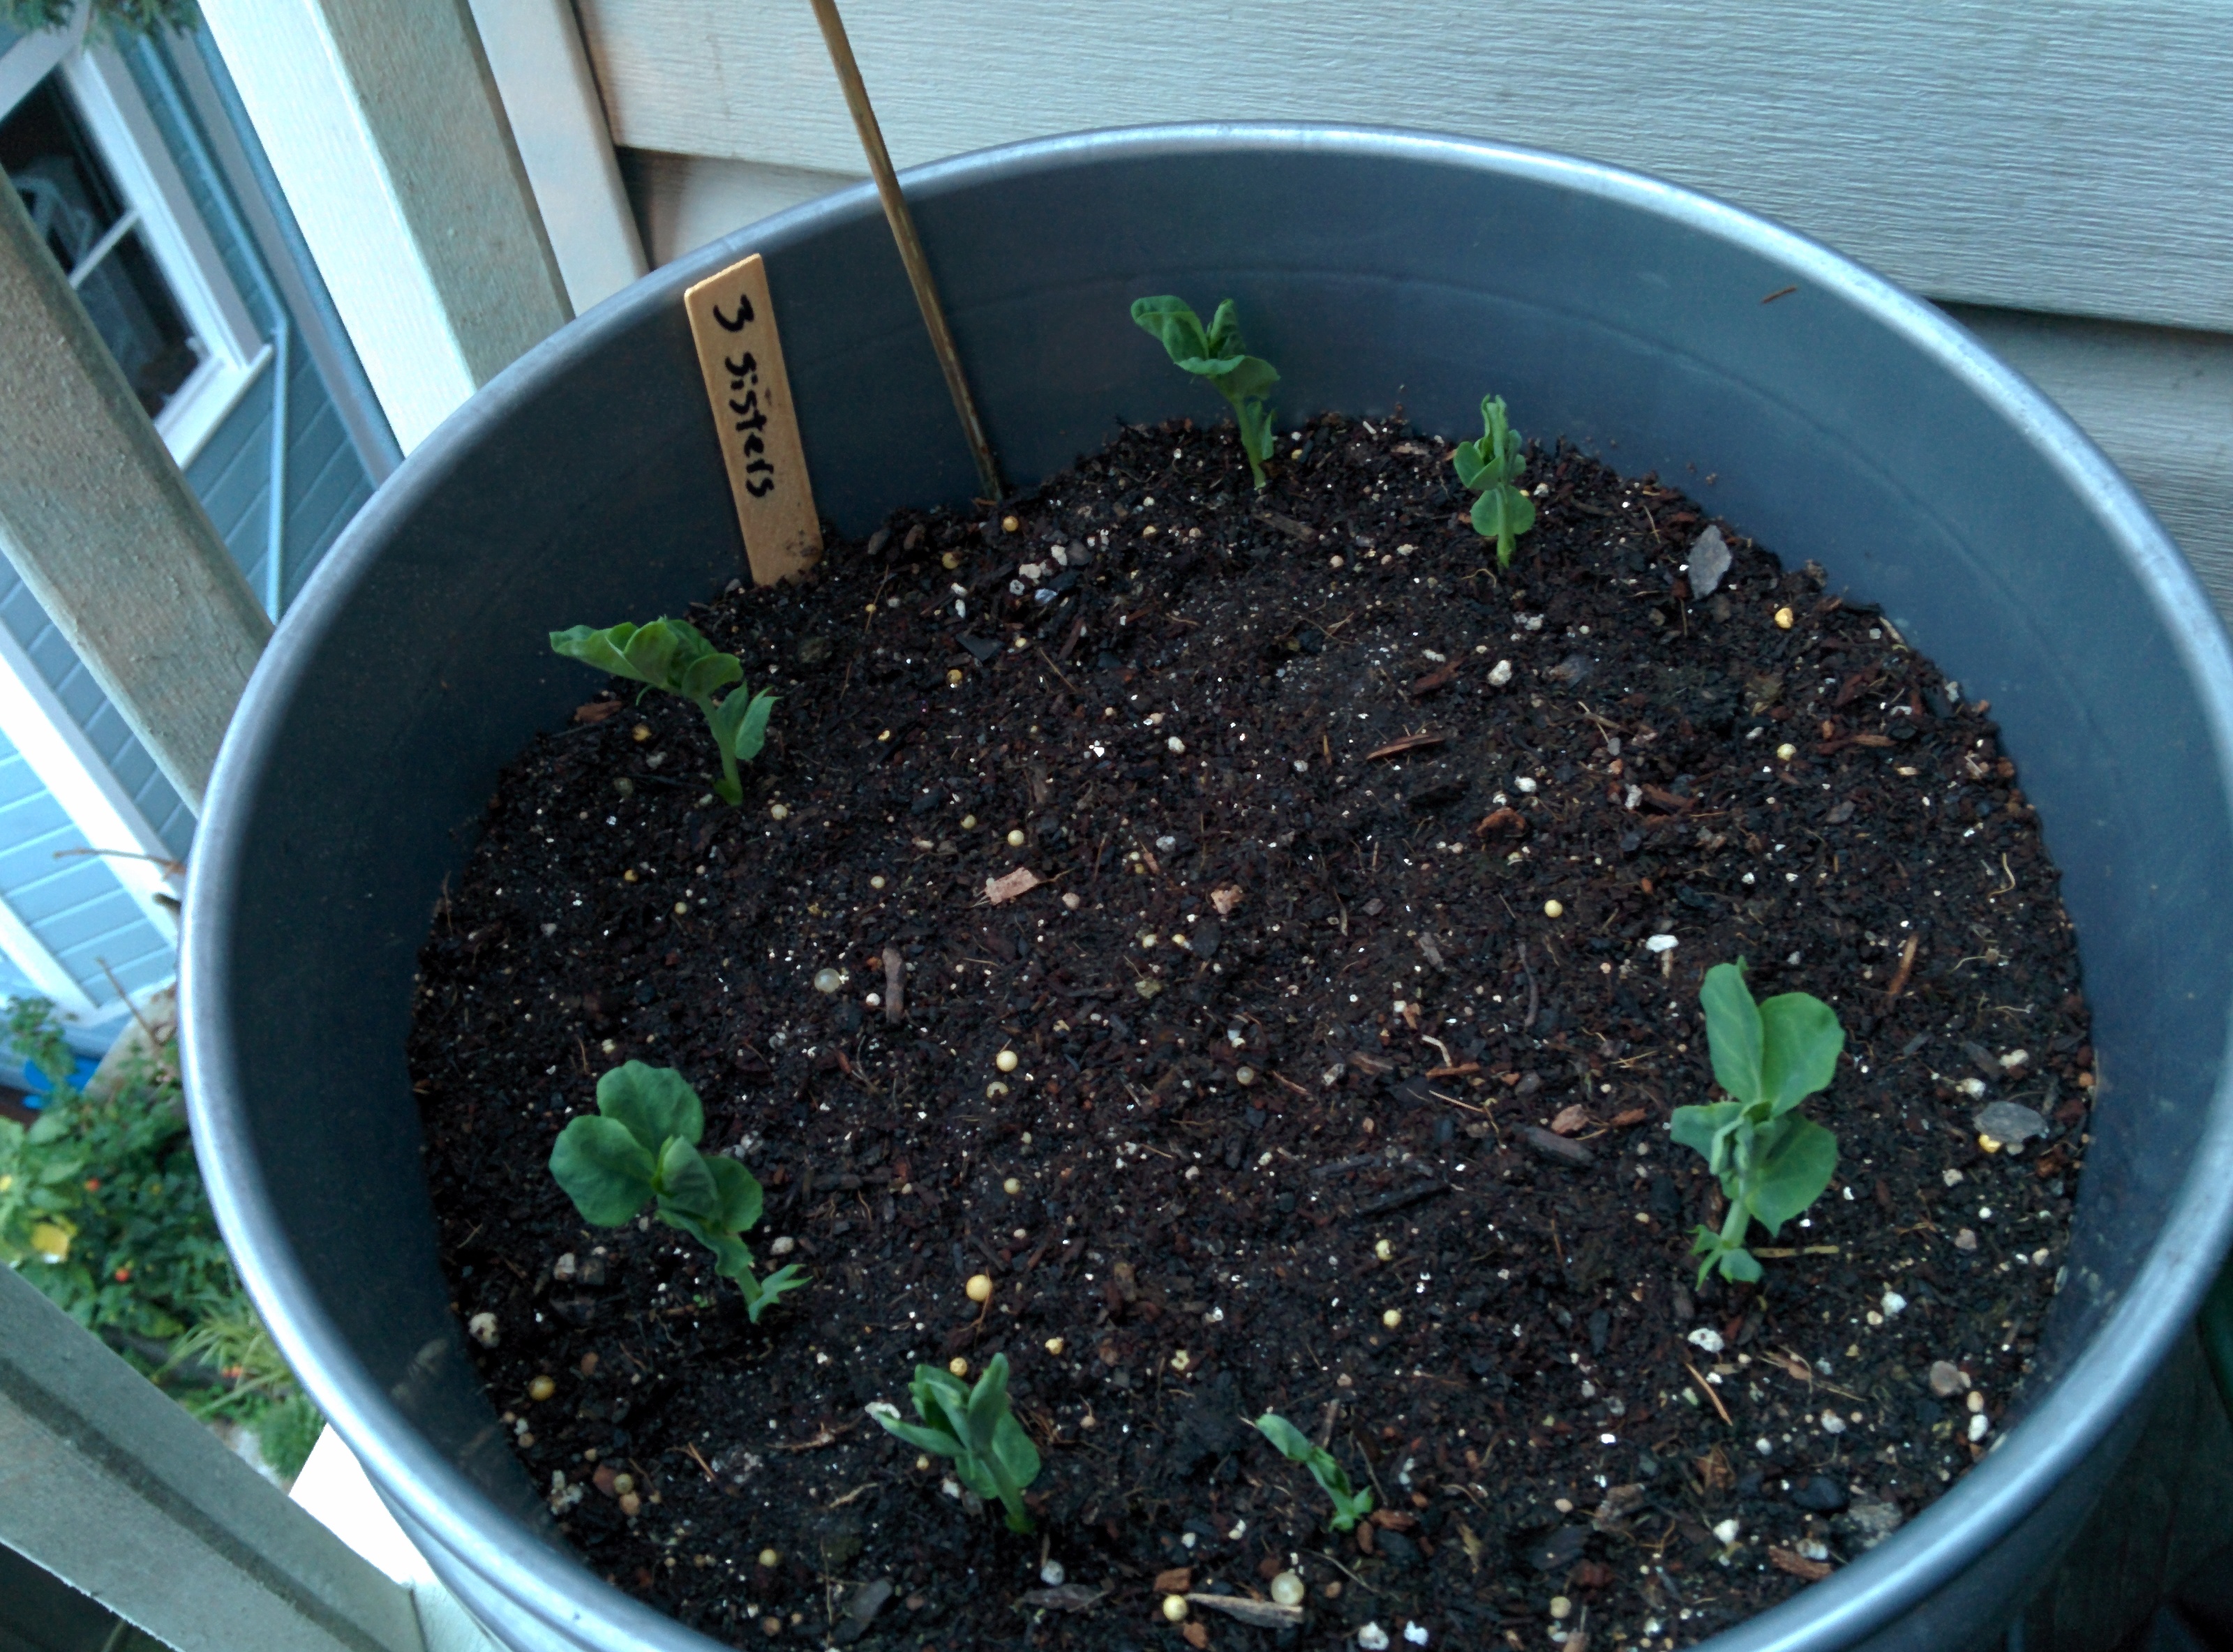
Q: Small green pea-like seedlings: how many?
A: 7